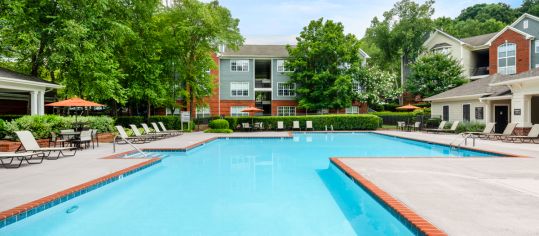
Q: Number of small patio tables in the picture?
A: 3